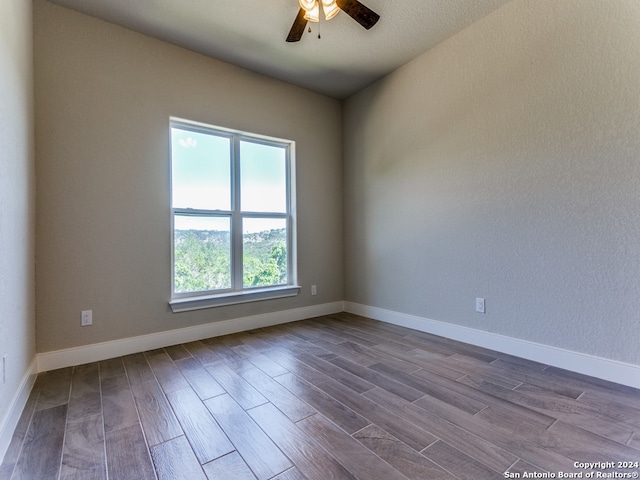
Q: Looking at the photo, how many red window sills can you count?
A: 0